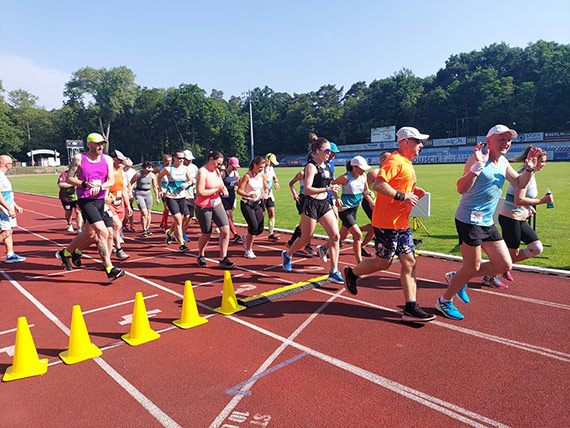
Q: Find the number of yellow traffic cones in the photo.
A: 5